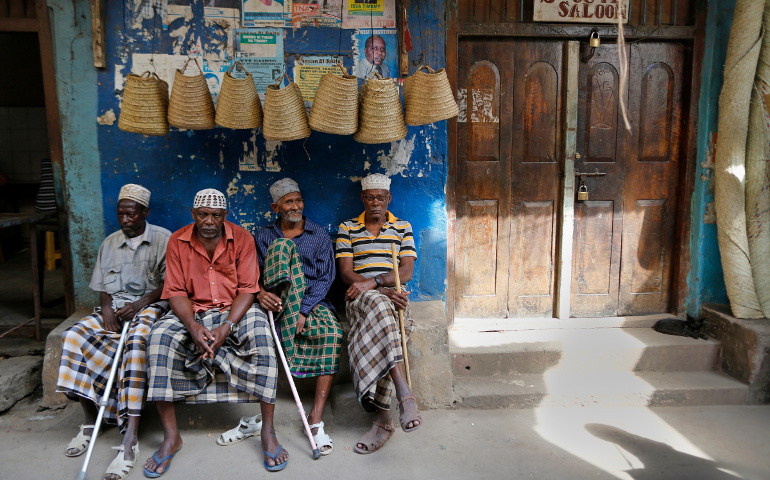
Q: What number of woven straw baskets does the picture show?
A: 7